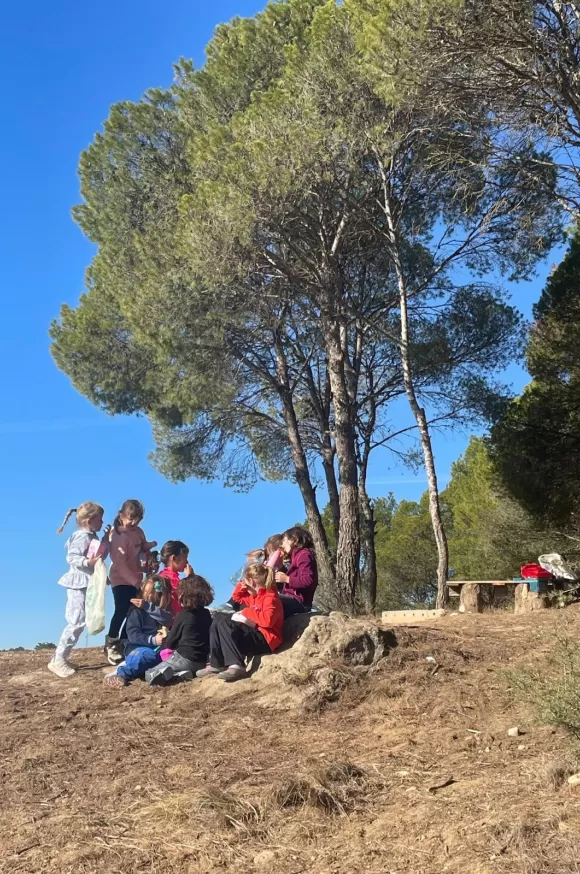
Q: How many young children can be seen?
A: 8